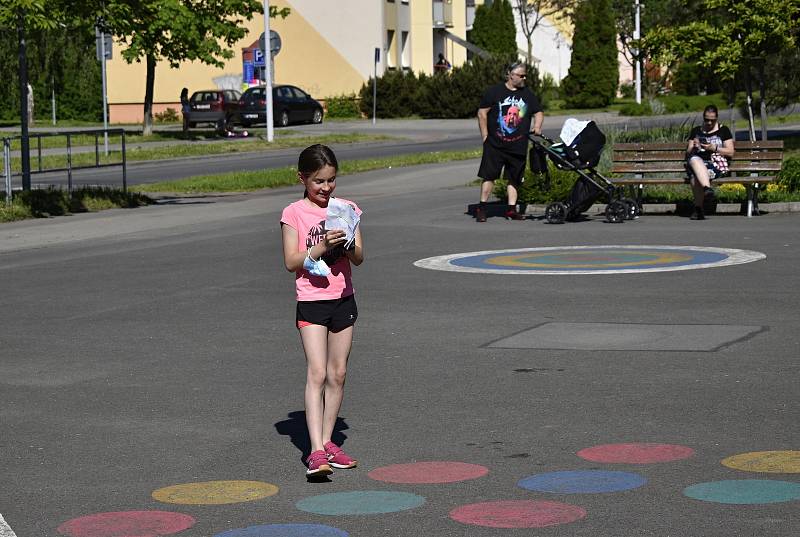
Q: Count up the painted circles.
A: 11